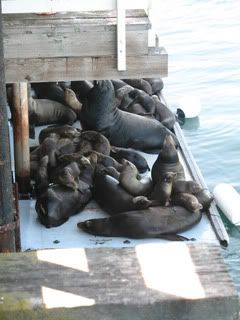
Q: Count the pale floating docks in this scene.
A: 1